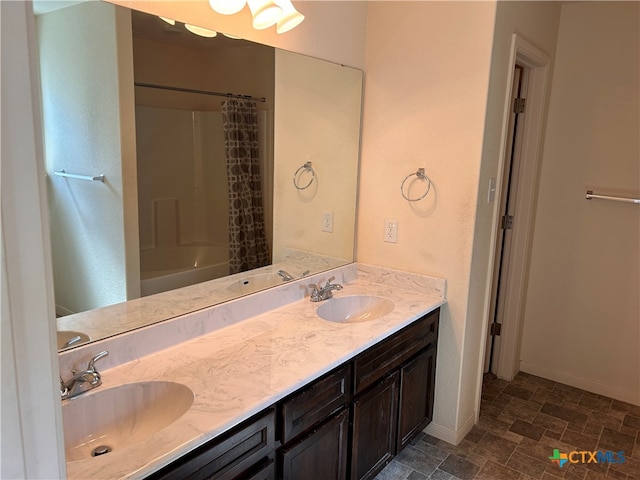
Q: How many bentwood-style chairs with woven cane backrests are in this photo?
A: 0